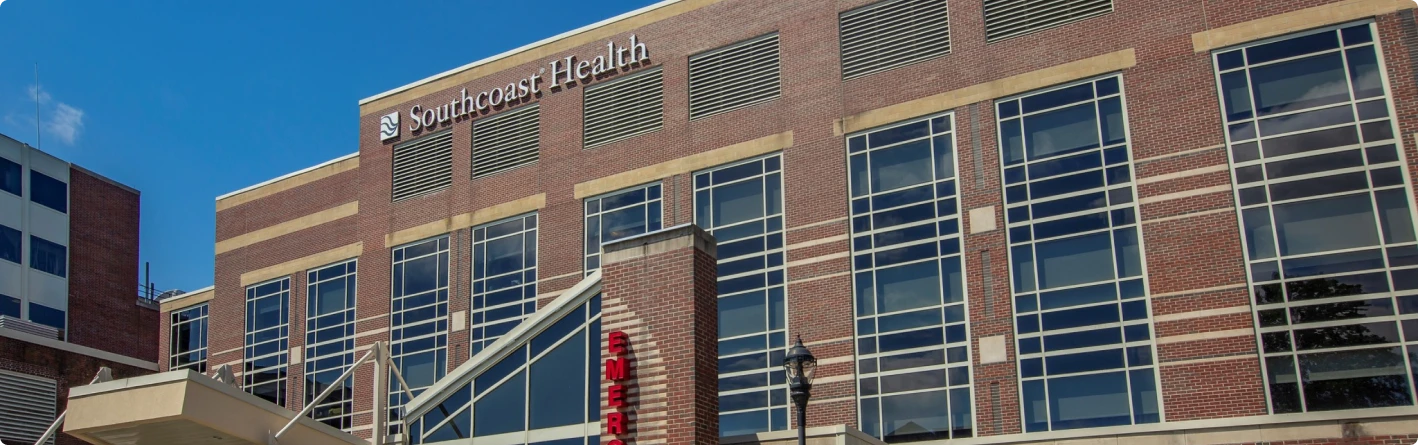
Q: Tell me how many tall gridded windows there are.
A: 10